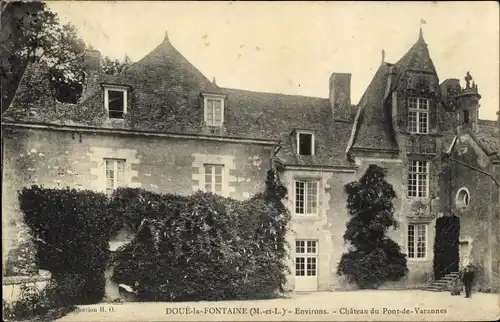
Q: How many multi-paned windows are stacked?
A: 3